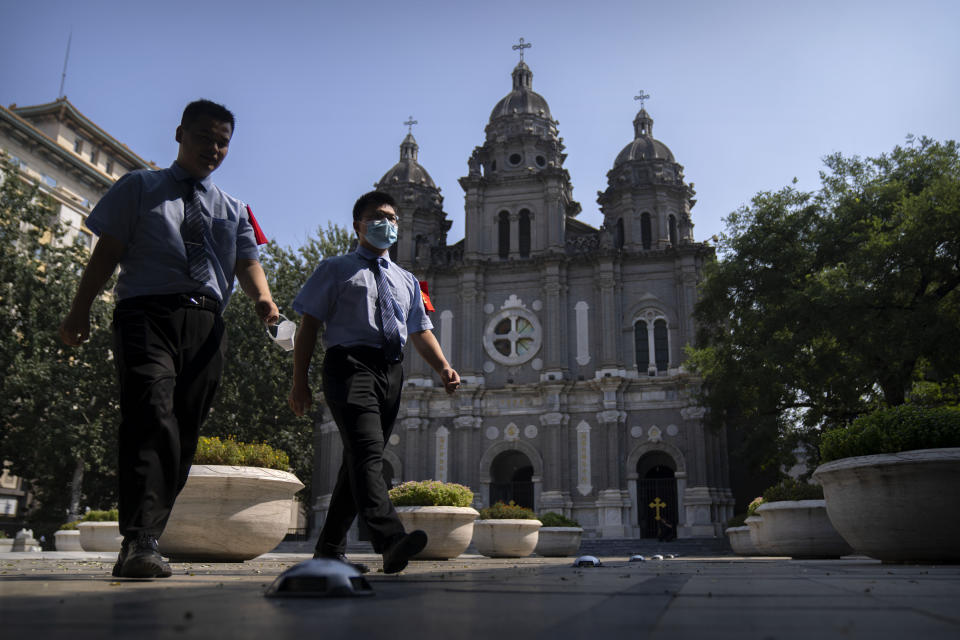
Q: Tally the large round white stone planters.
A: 10